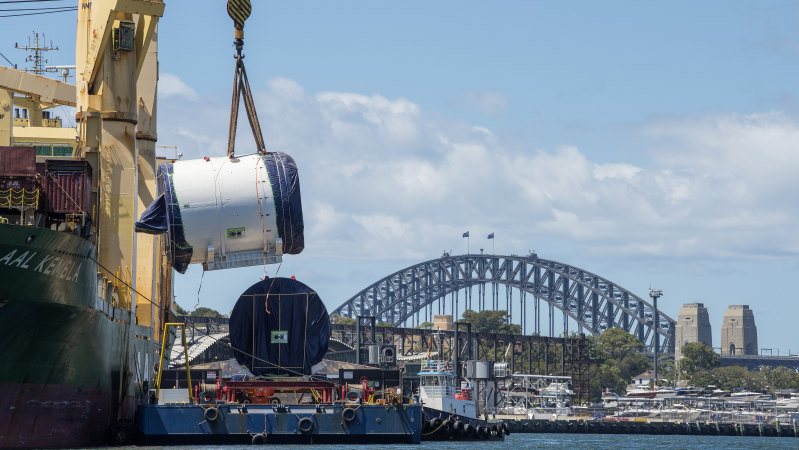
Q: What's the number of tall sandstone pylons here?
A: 2